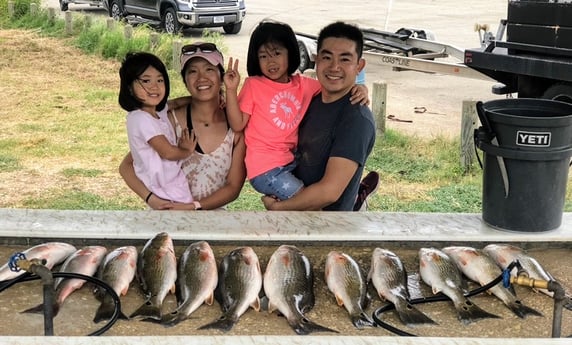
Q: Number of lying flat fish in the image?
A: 12